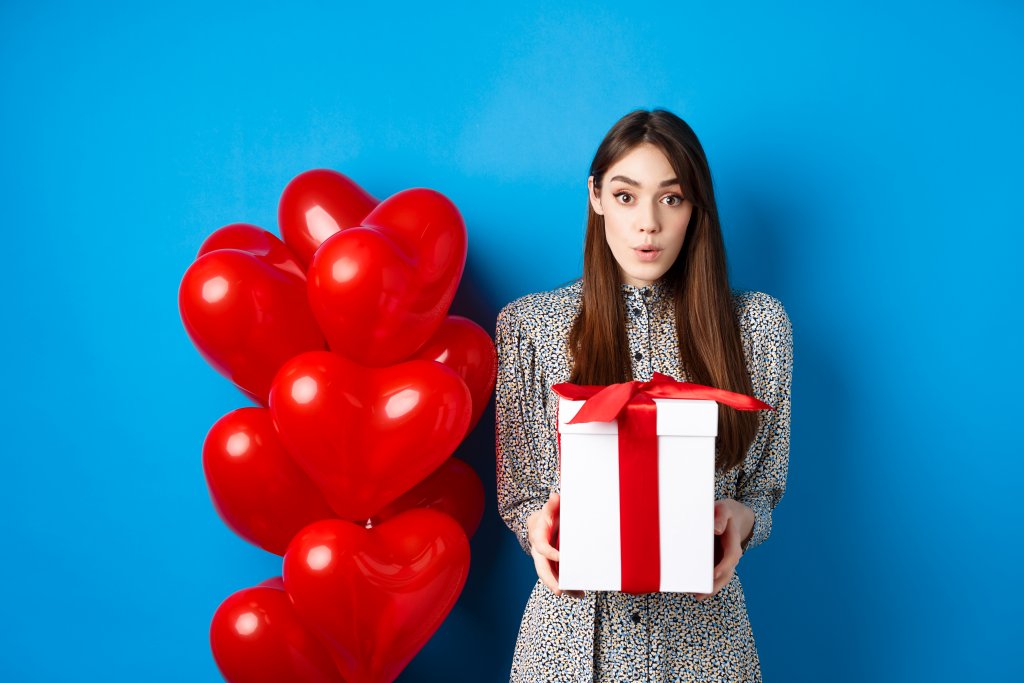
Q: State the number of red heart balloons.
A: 9